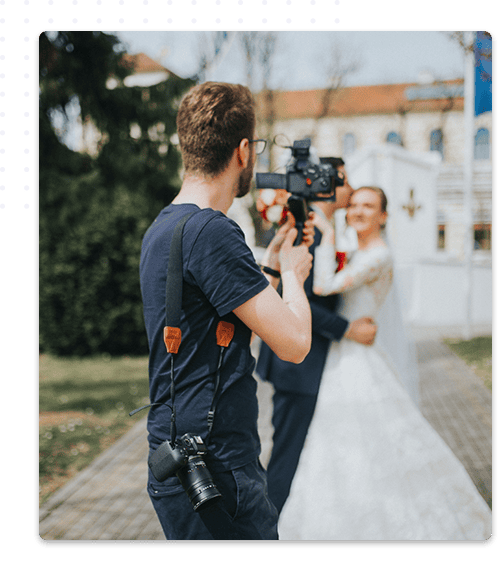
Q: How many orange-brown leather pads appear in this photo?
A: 2